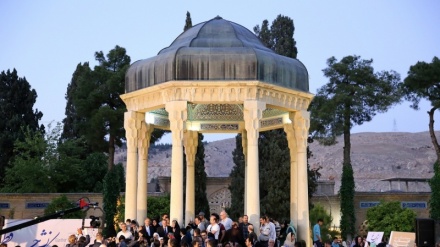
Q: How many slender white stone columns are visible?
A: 8